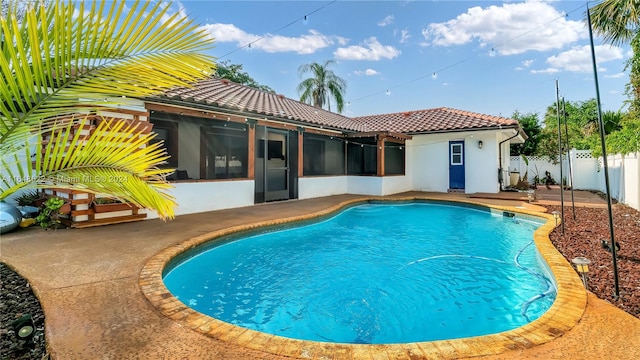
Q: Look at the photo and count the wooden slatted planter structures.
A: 1